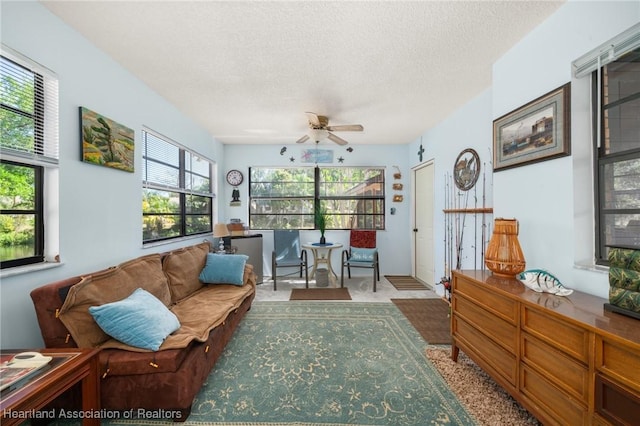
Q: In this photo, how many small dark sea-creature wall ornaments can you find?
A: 4